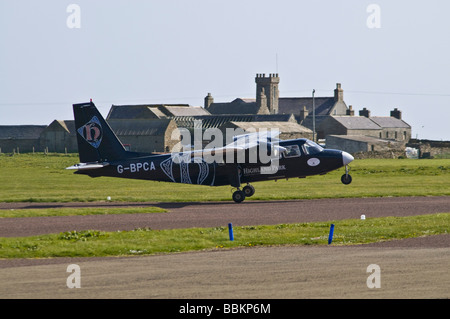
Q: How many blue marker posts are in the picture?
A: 2